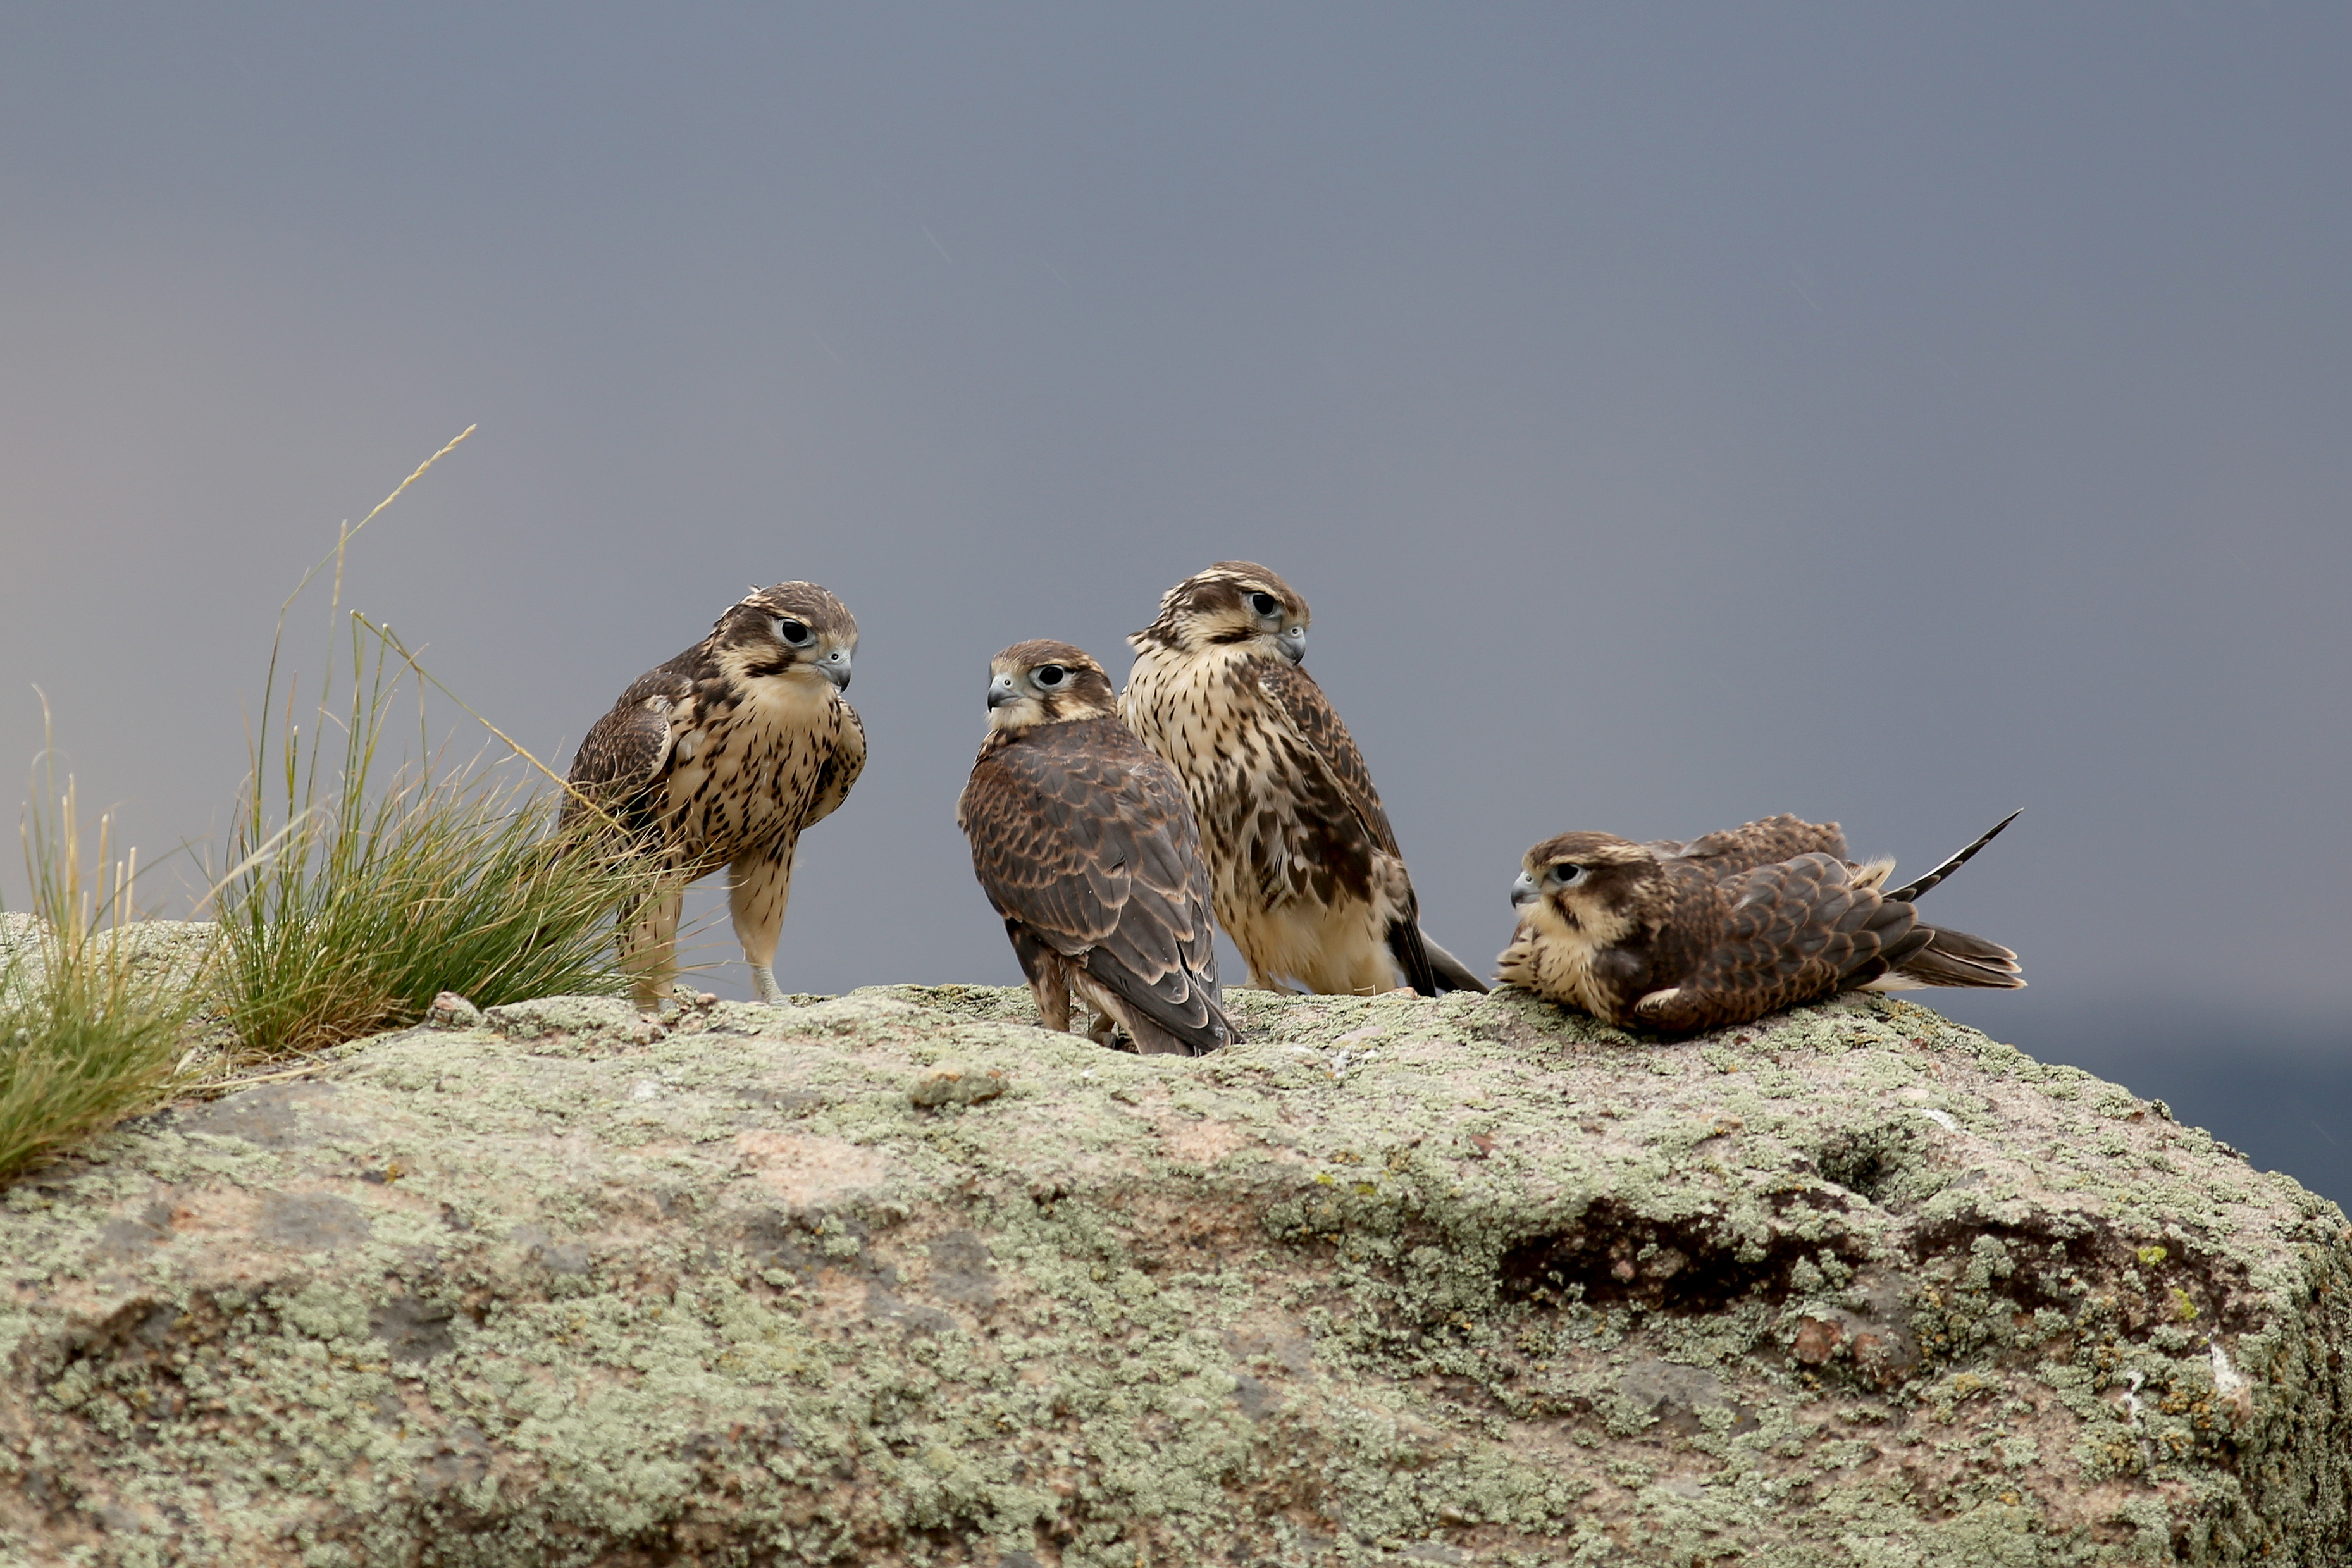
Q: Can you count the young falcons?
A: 4